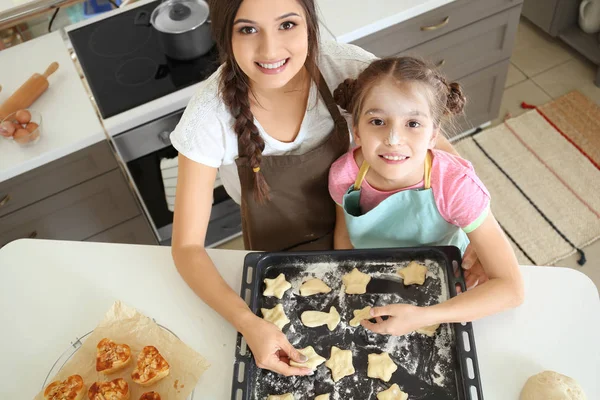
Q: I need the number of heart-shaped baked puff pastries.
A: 5